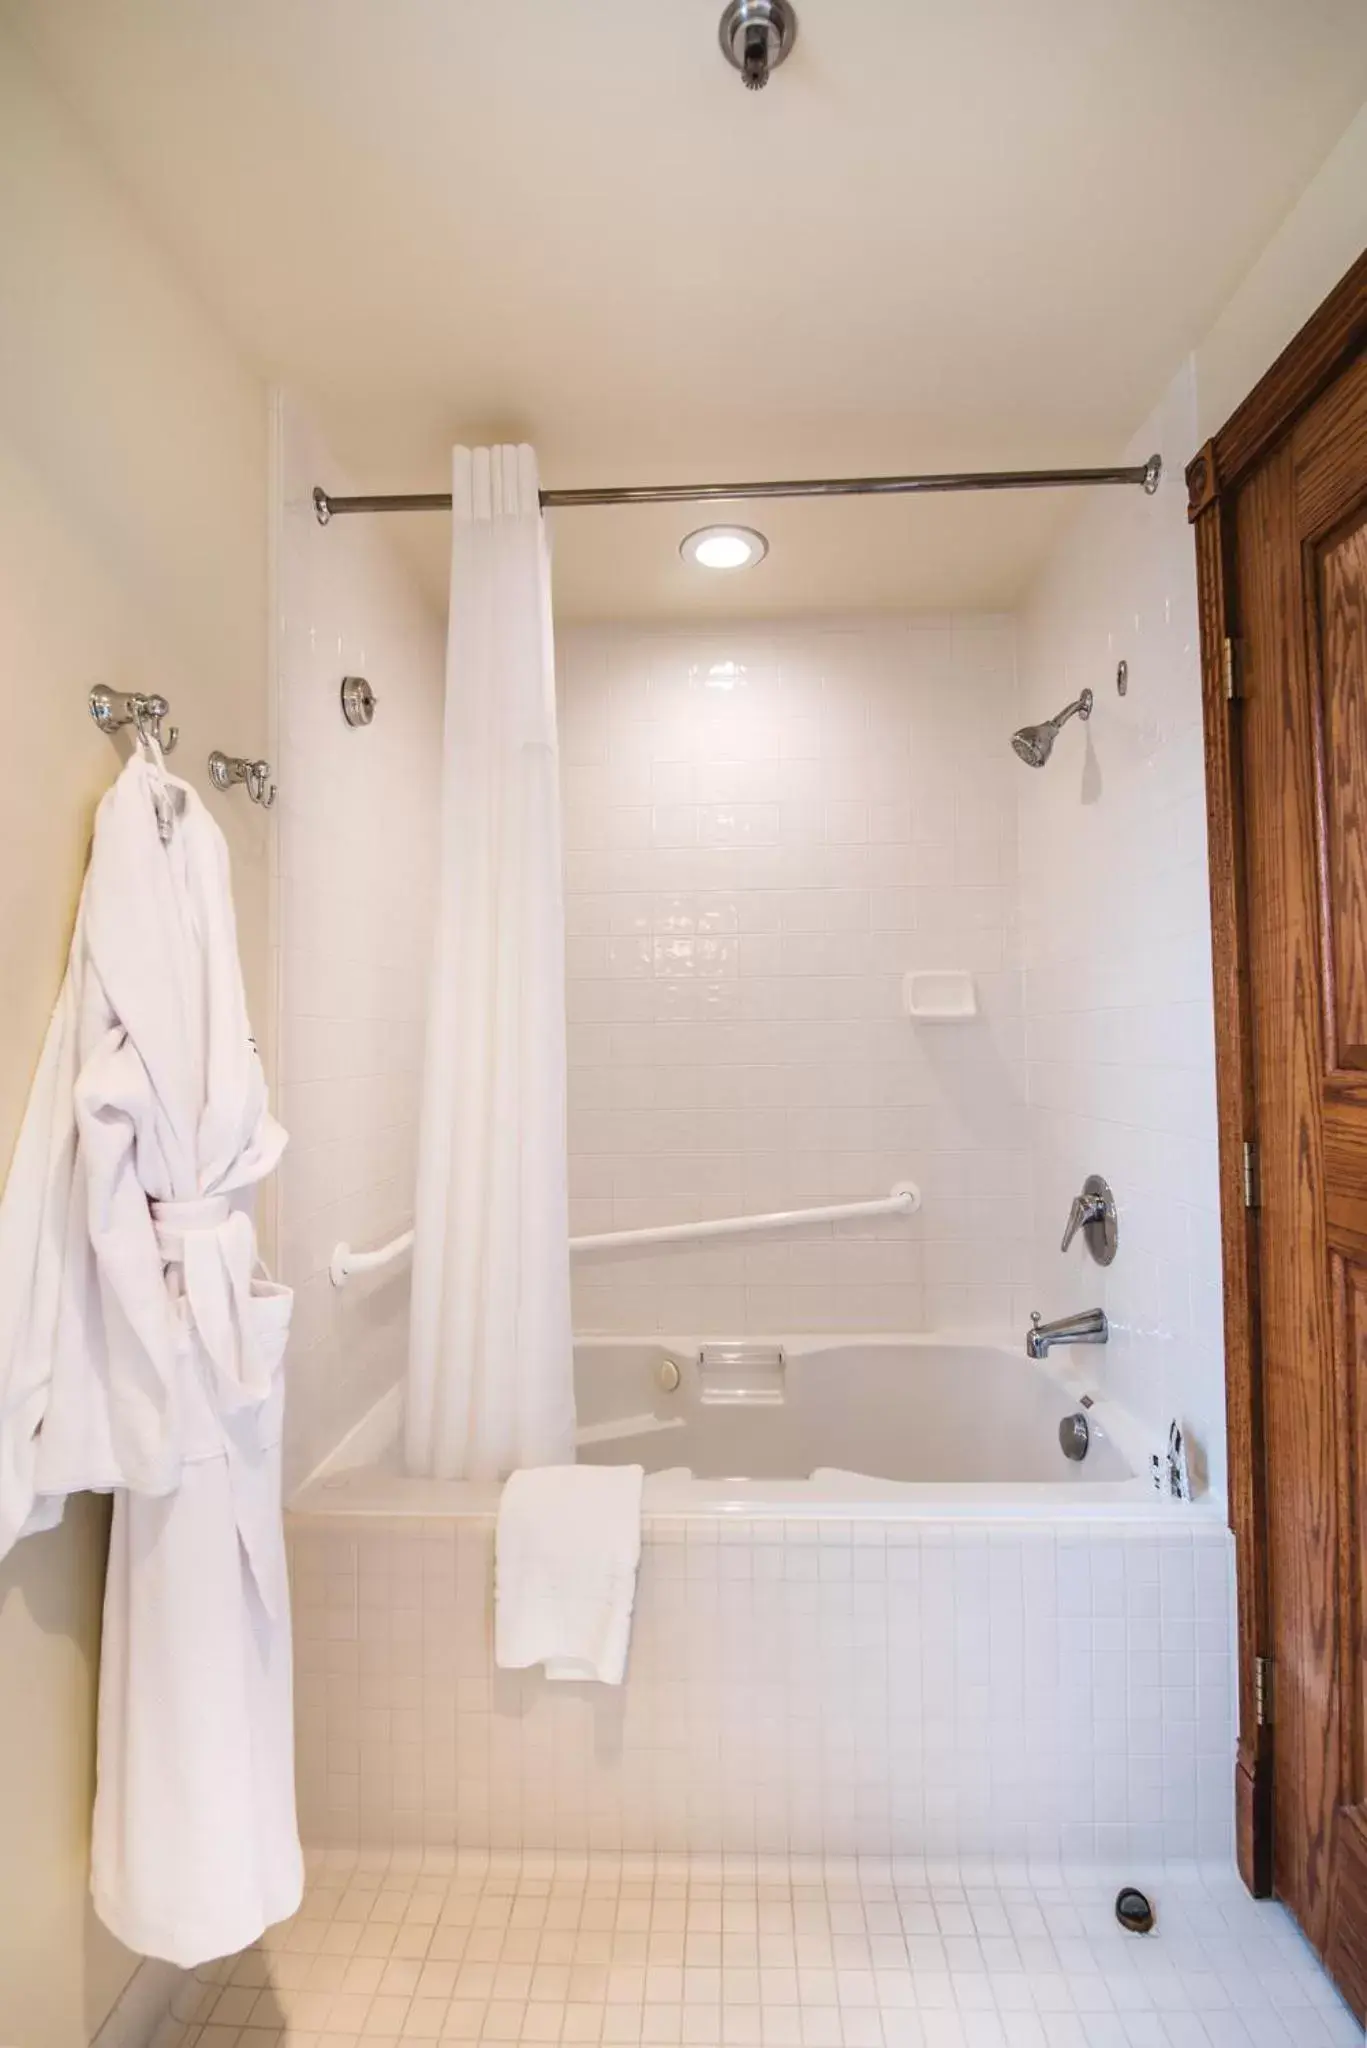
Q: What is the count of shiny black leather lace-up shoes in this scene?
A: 0